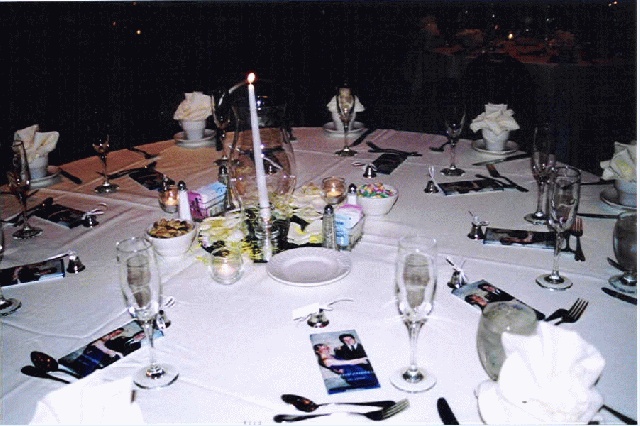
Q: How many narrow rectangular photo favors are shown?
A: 9